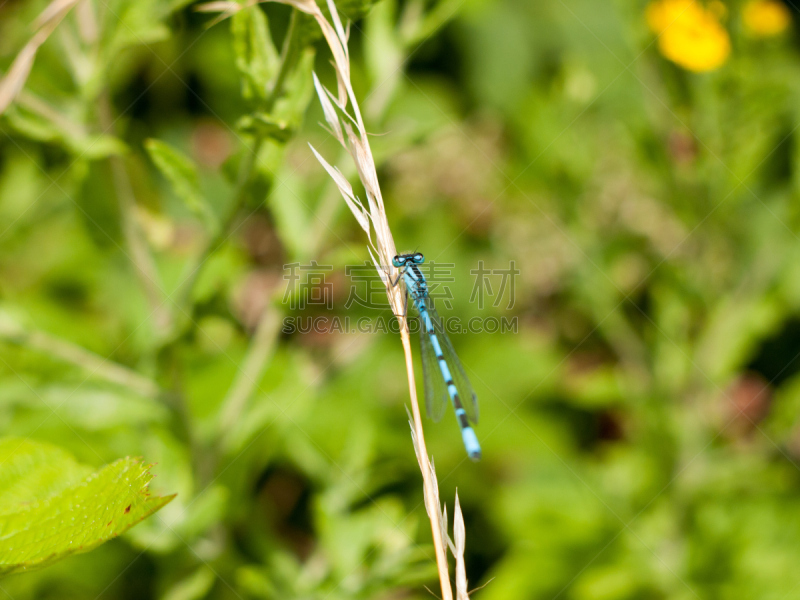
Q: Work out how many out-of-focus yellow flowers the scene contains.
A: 2